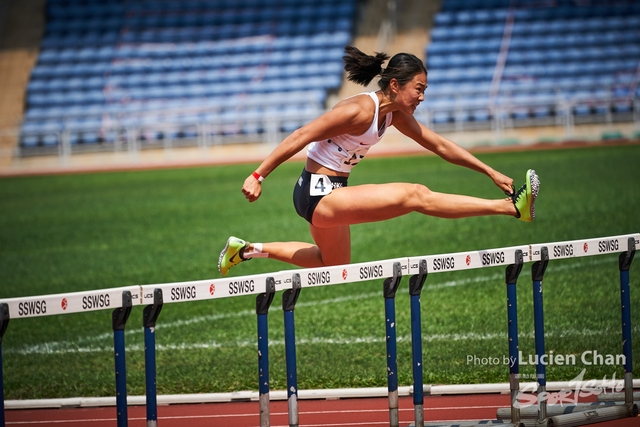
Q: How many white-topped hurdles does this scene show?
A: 5